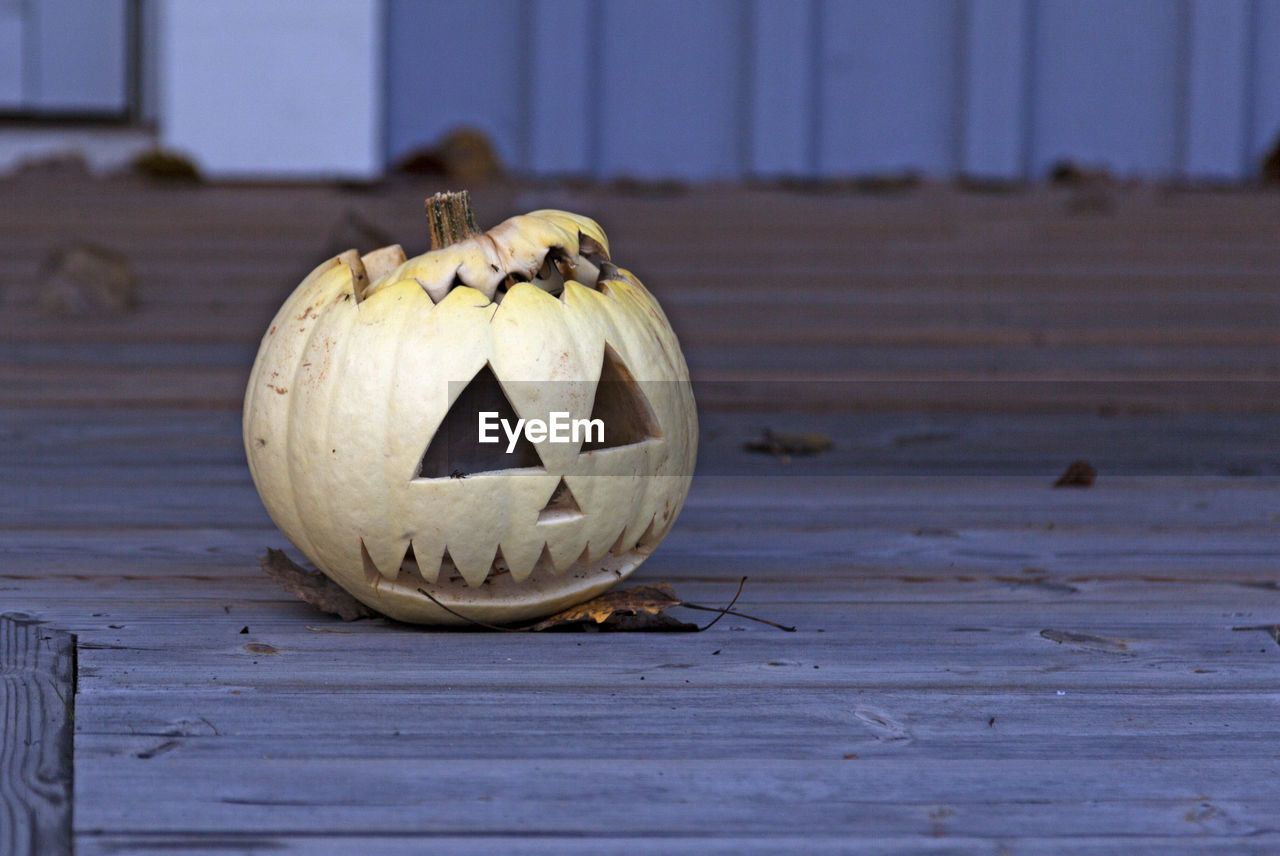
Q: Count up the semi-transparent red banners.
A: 0